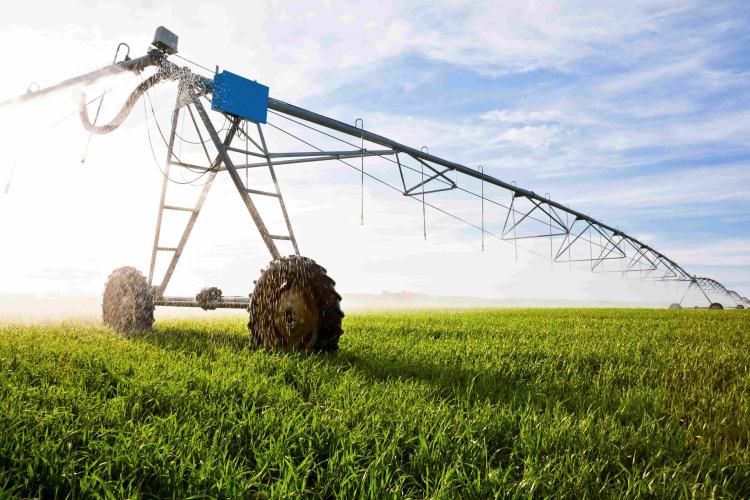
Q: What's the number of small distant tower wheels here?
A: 3